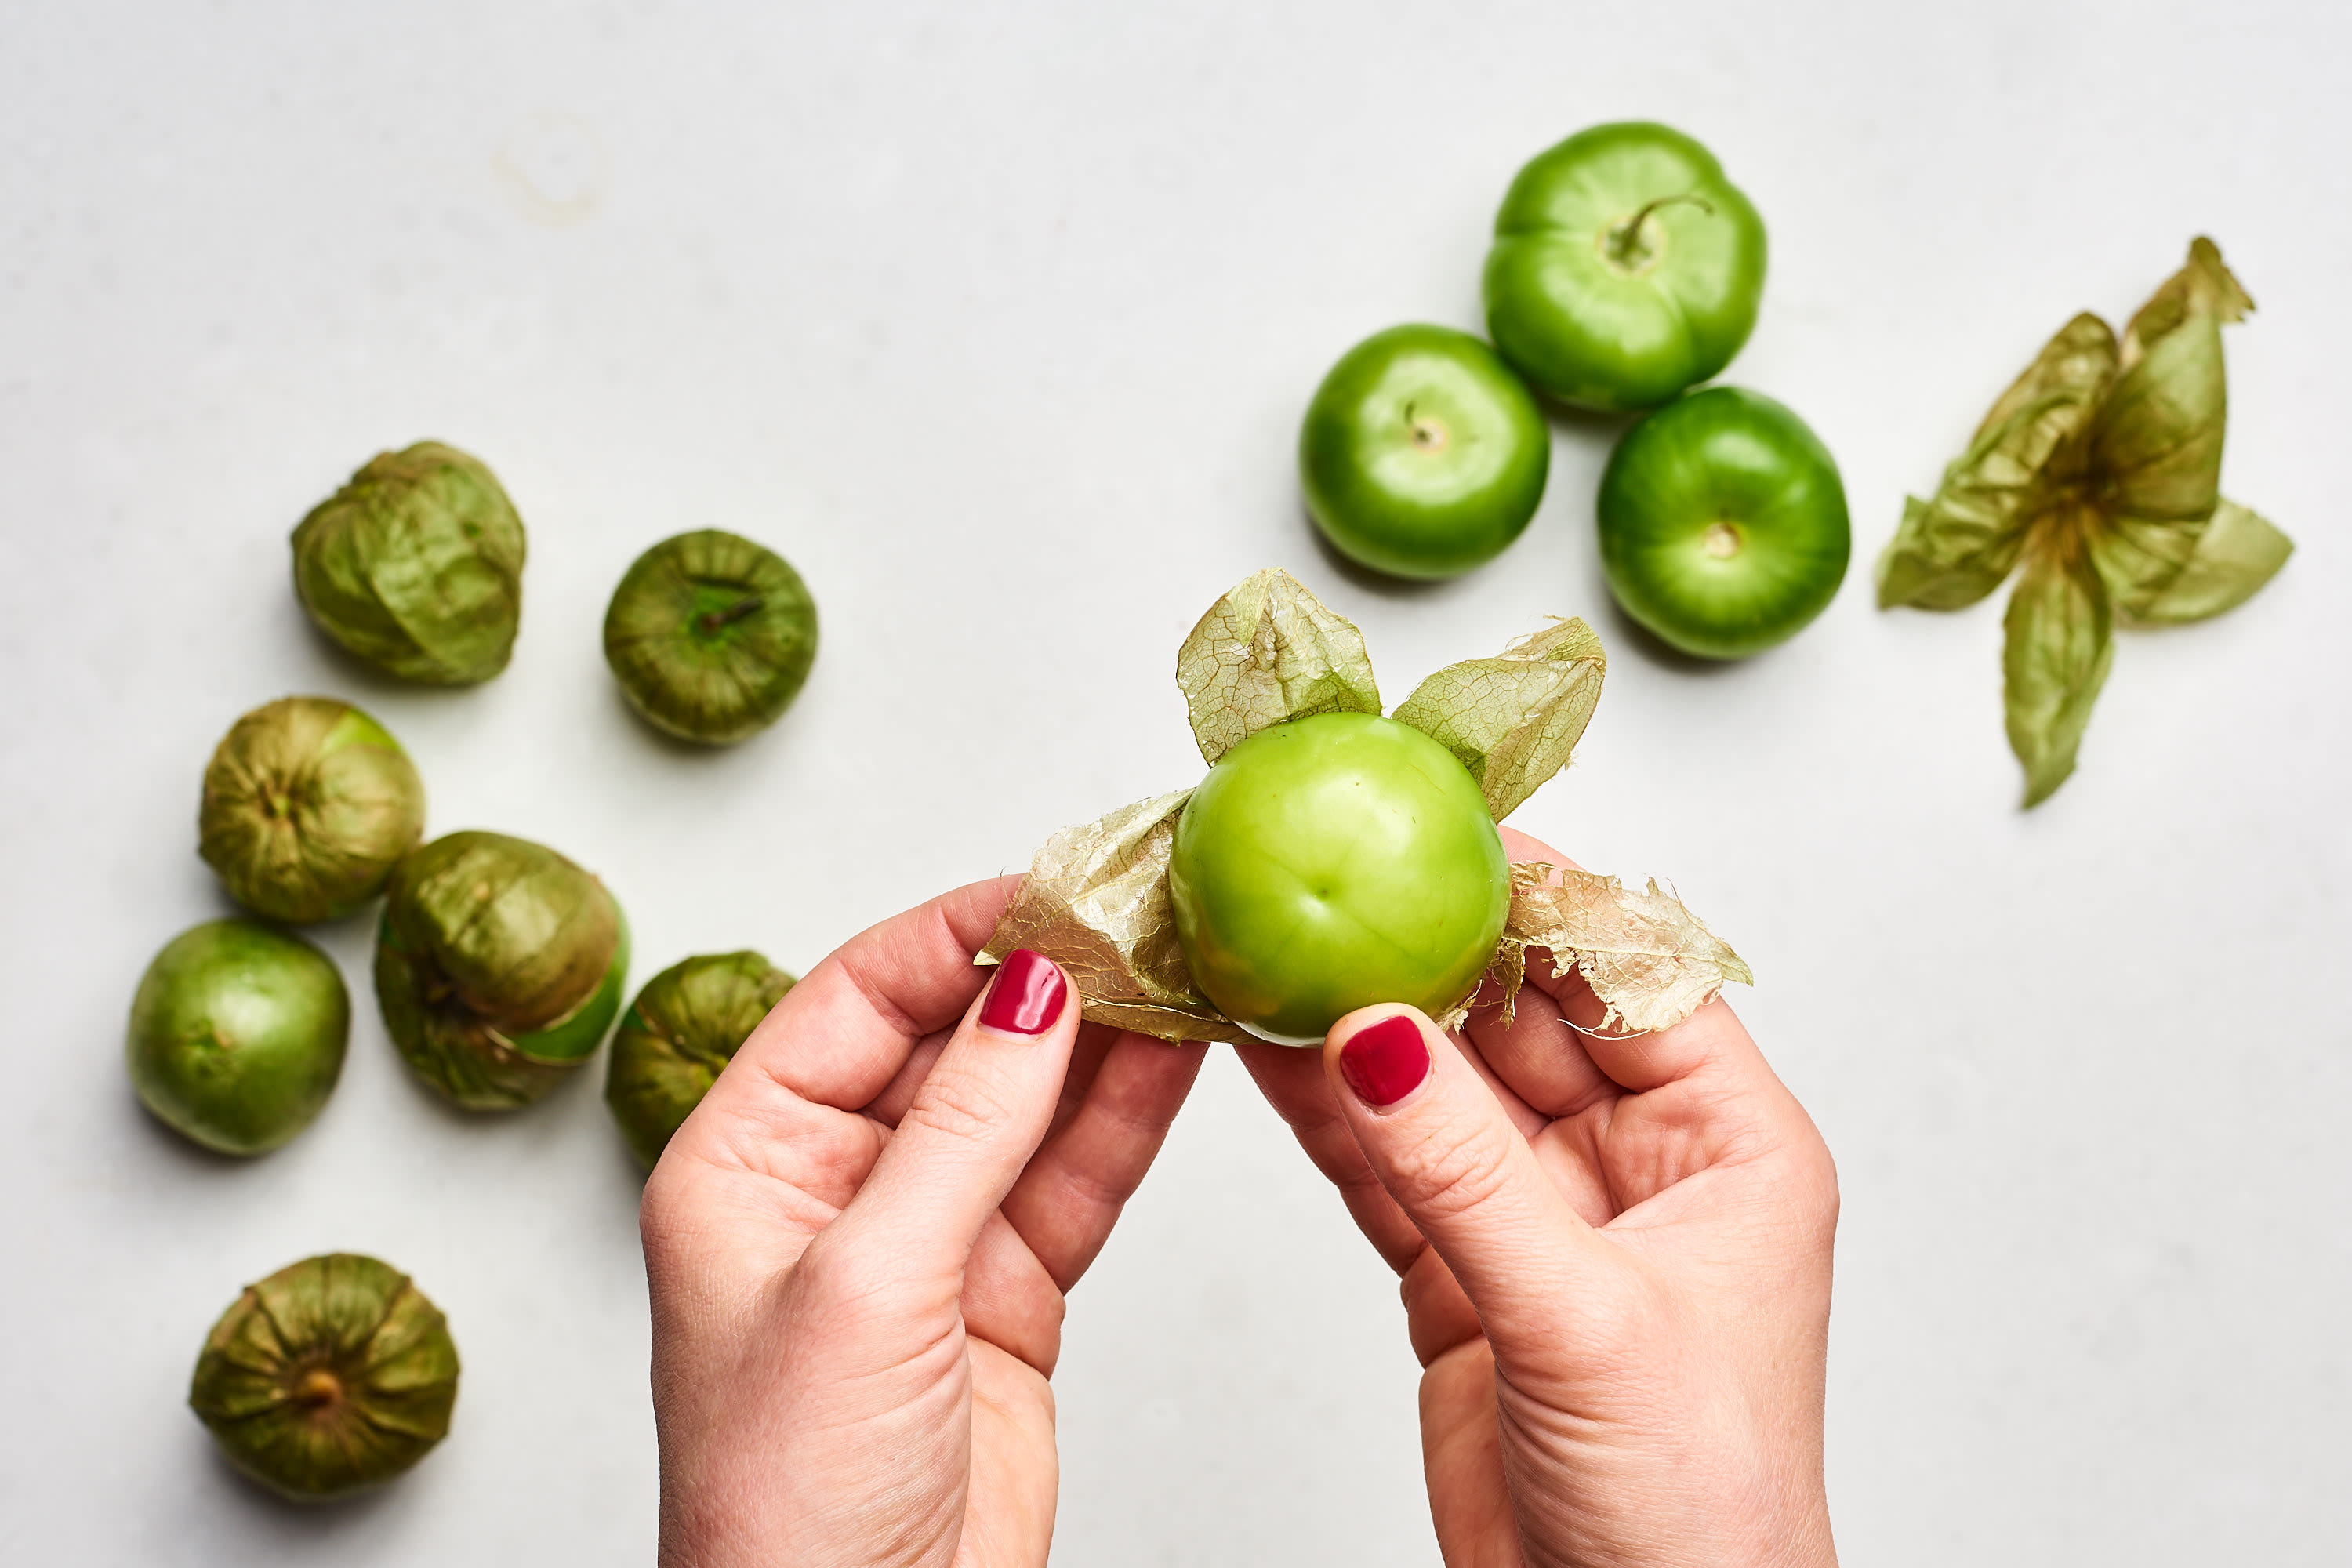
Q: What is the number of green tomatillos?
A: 11